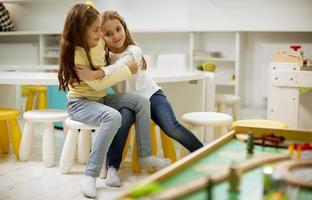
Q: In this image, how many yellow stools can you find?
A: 4